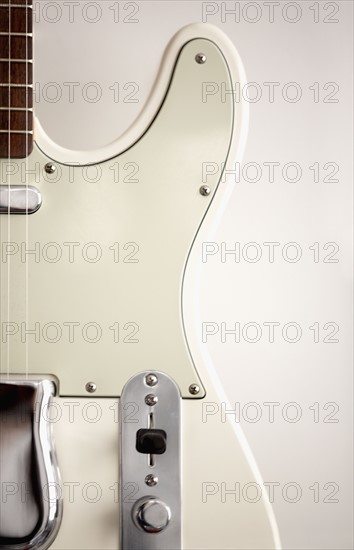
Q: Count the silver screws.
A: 8